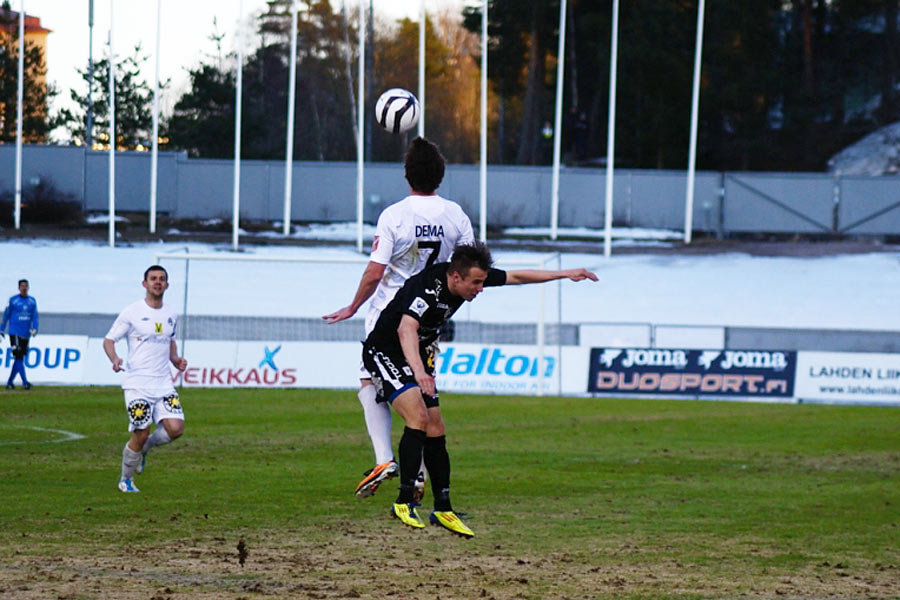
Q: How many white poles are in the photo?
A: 11